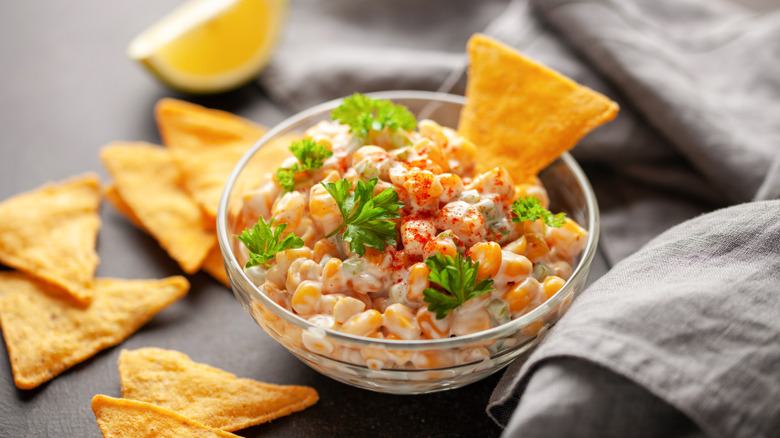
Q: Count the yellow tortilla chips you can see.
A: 8